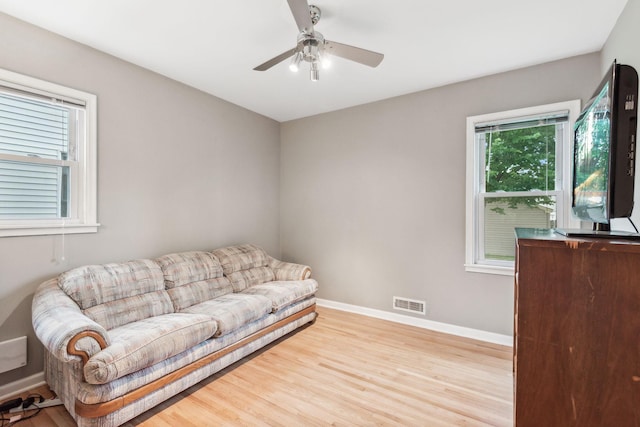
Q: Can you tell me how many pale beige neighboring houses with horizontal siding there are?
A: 1